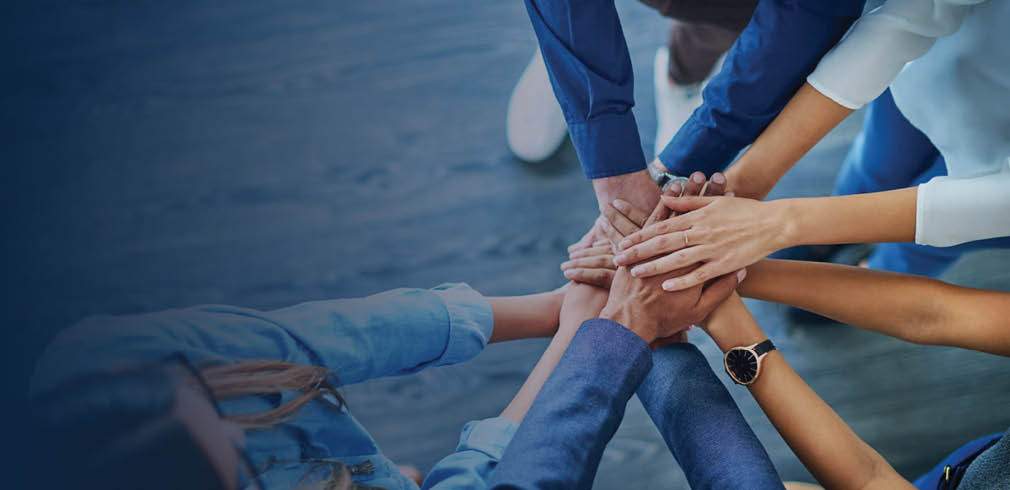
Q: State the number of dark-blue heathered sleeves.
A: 2